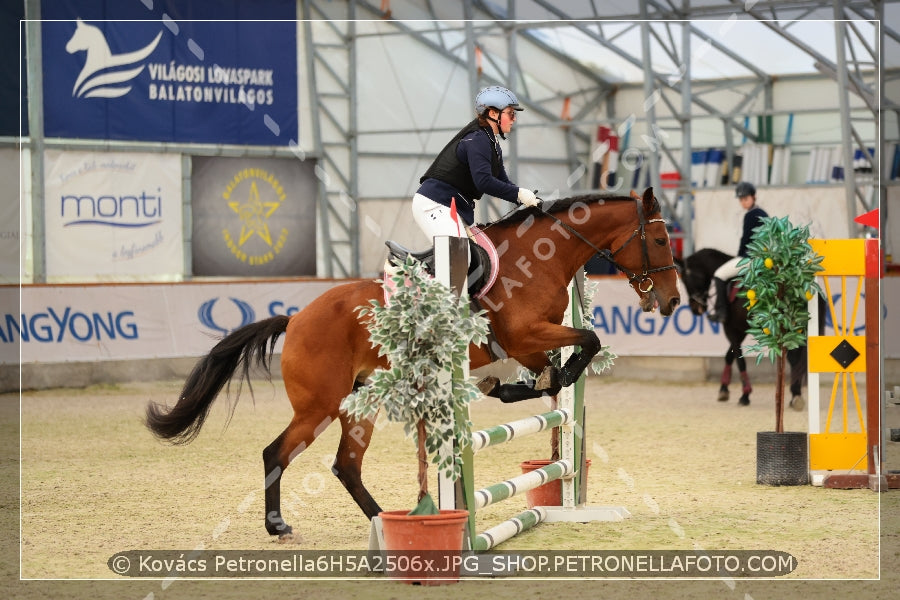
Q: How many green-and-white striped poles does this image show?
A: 3